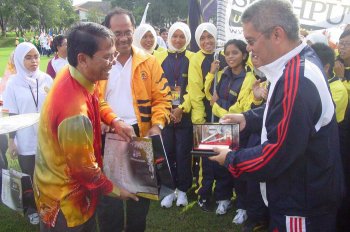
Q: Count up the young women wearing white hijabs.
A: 4